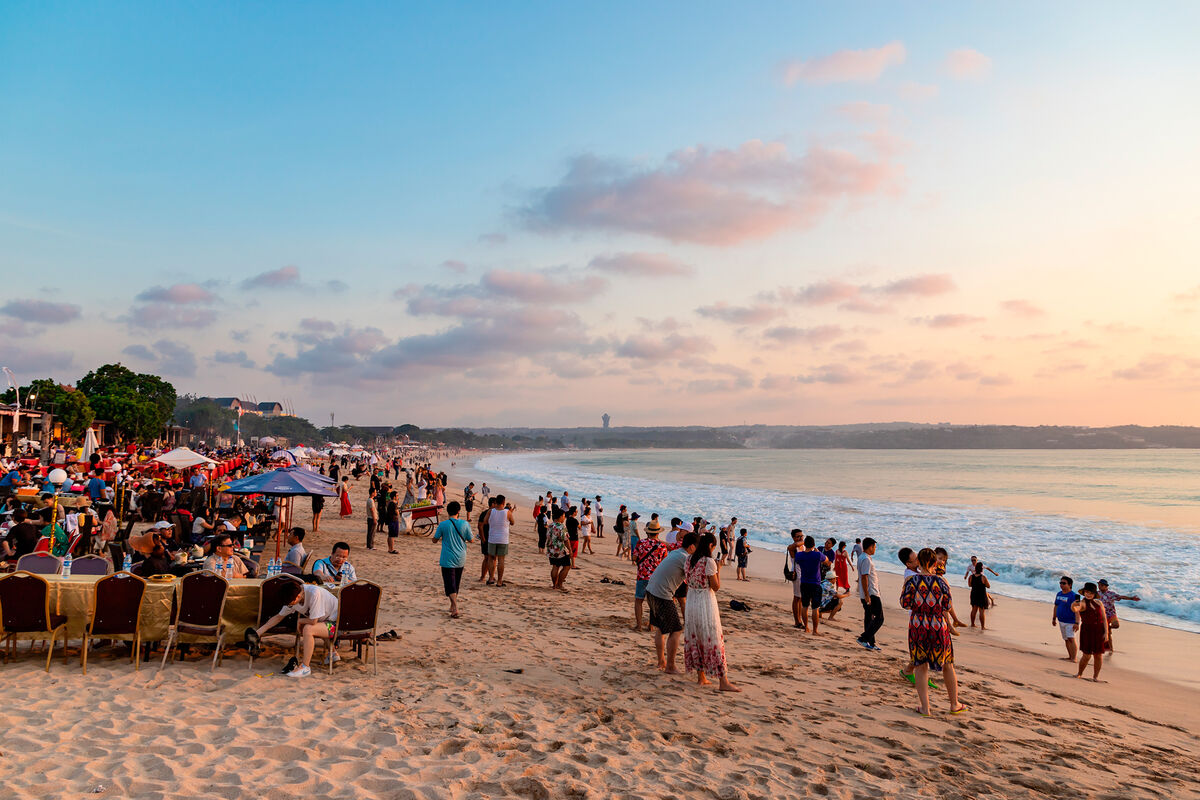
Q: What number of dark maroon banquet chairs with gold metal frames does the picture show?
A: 5